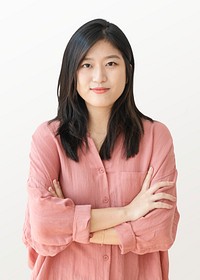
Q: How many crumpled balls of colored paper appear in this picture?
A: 0